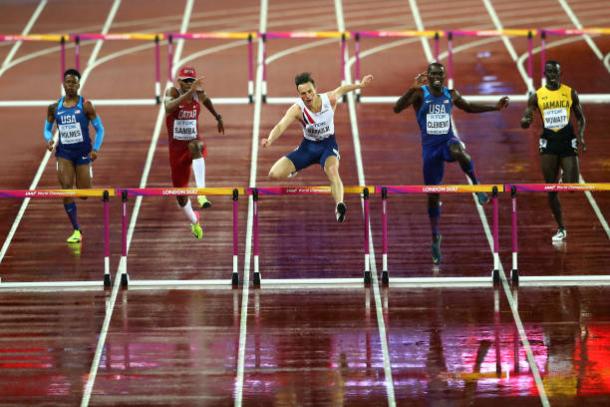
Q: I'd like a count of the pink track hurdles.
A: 12